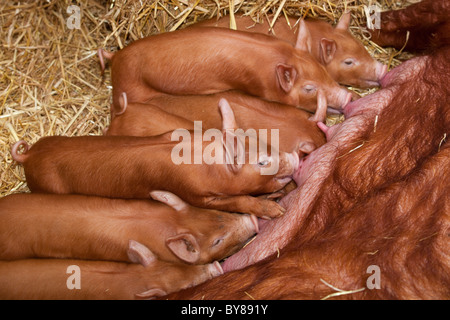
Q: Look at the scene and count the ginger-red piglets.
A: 6